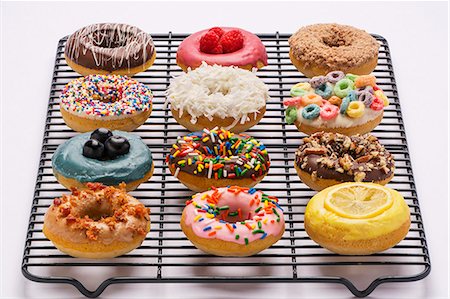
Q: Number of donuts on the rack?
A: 12